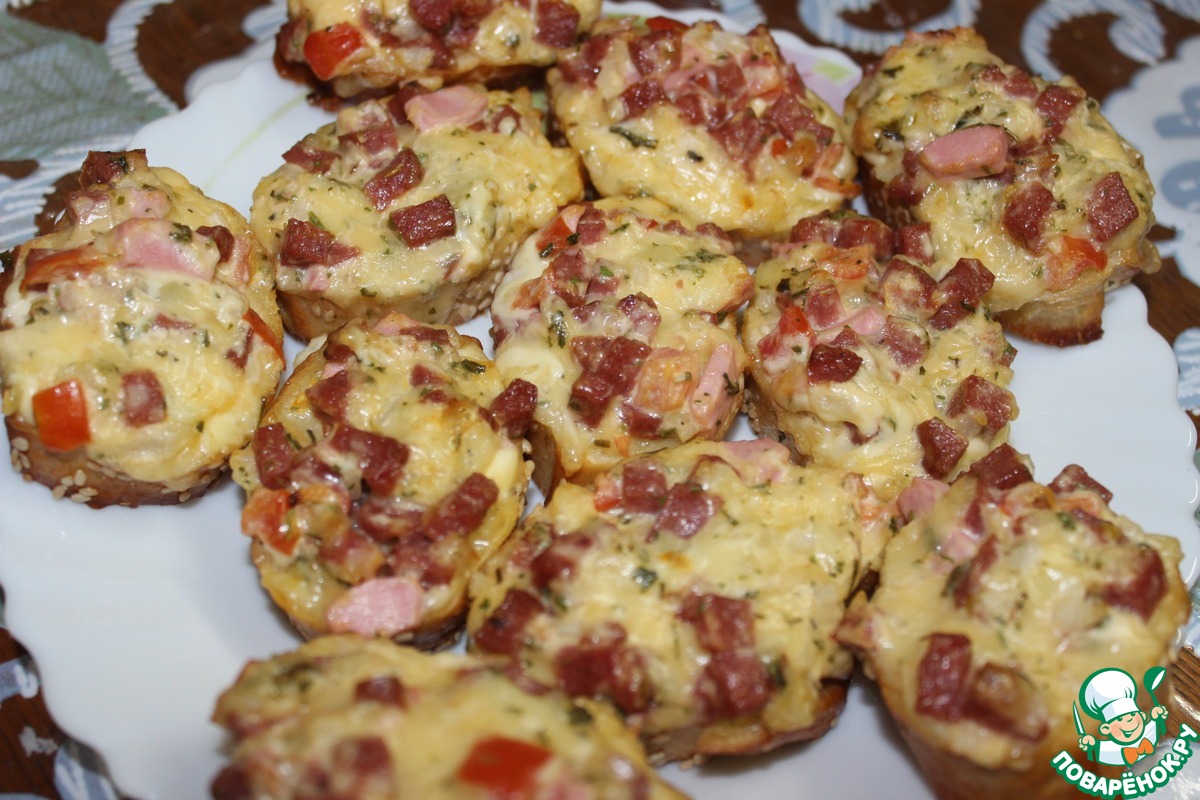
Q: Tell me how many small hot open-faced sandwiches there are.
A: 11